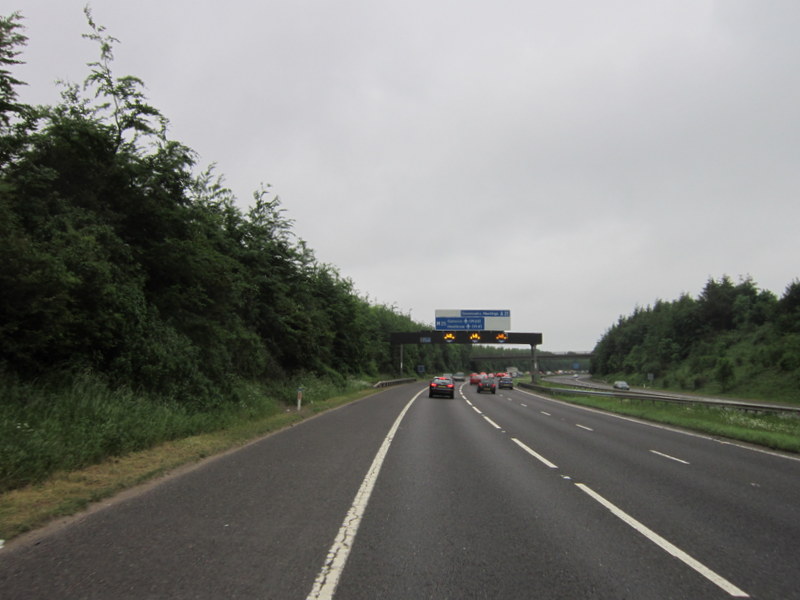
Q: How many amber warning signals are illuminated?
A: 3